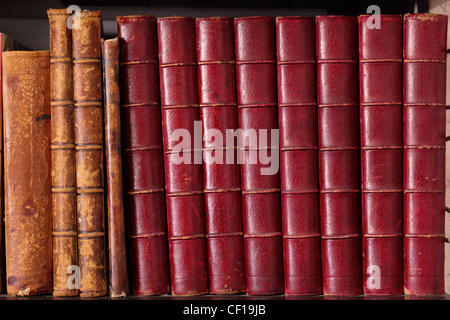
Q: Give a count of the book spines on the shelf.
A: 12